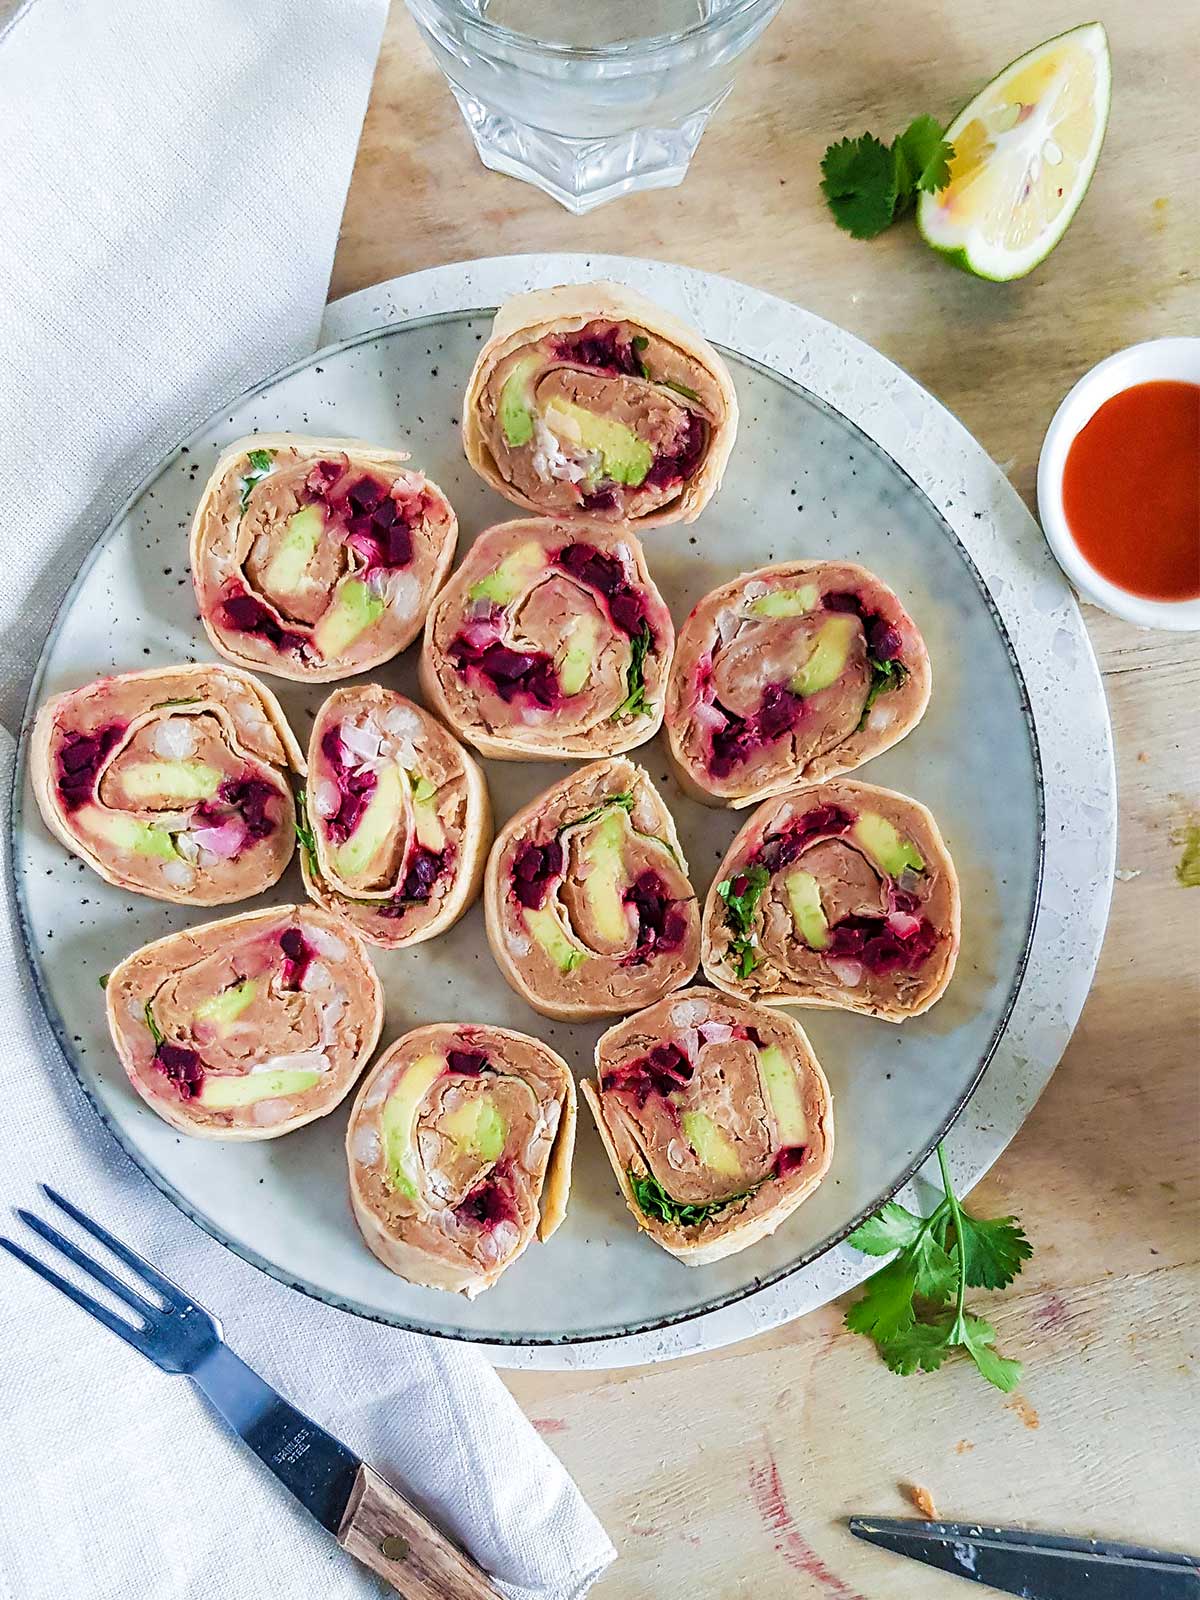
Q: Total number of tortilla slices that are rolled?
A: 11